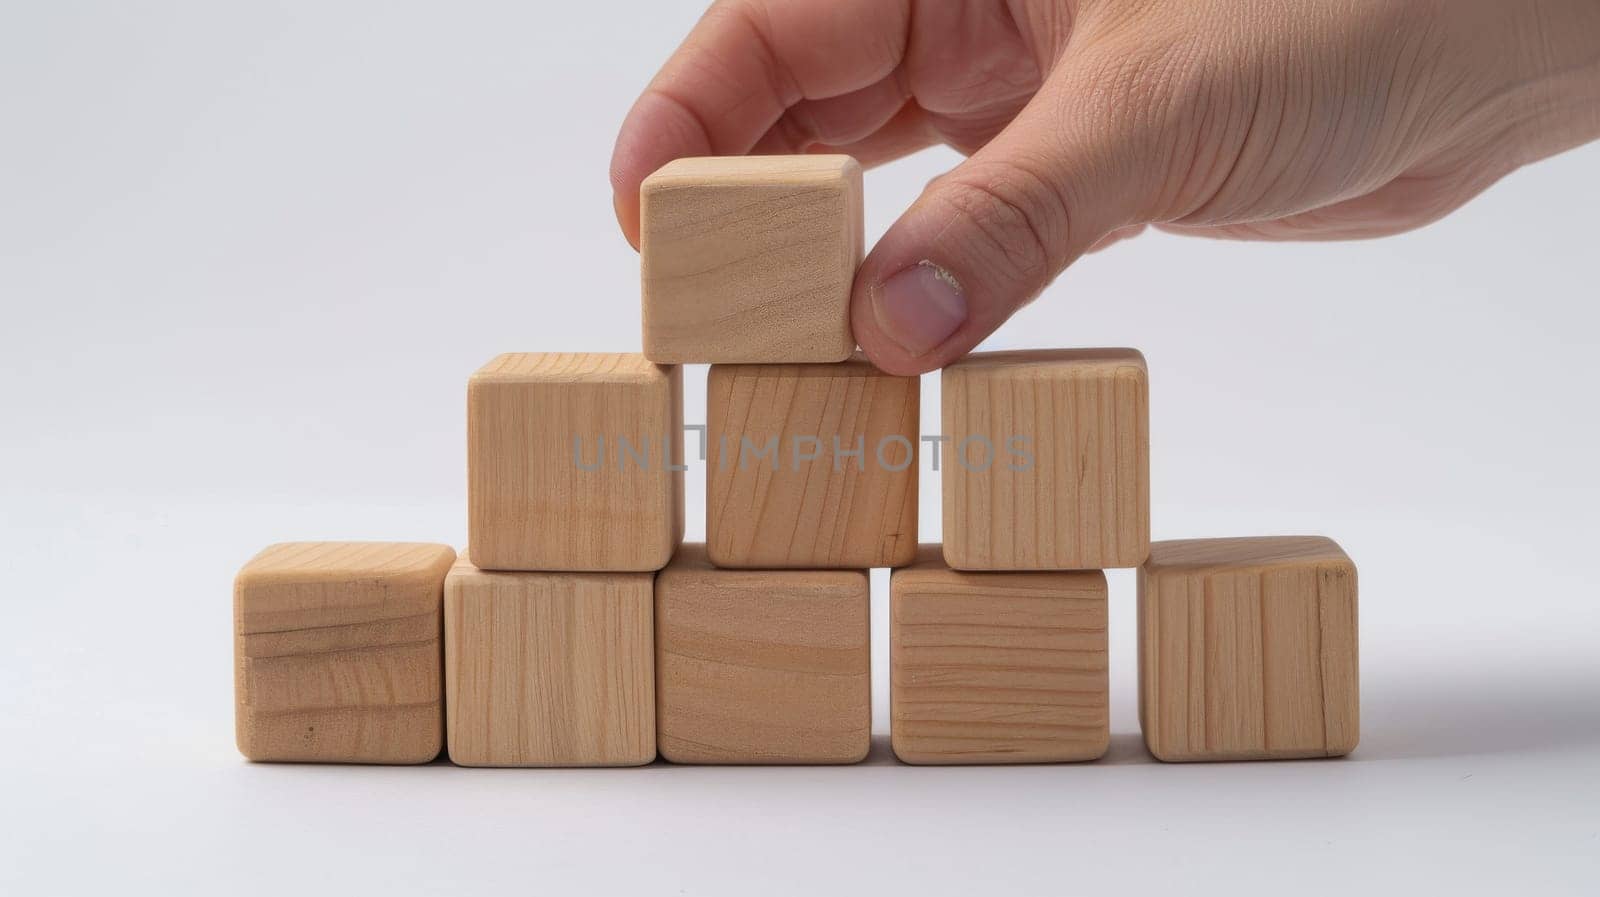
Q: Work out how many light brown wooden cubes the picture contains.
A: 9